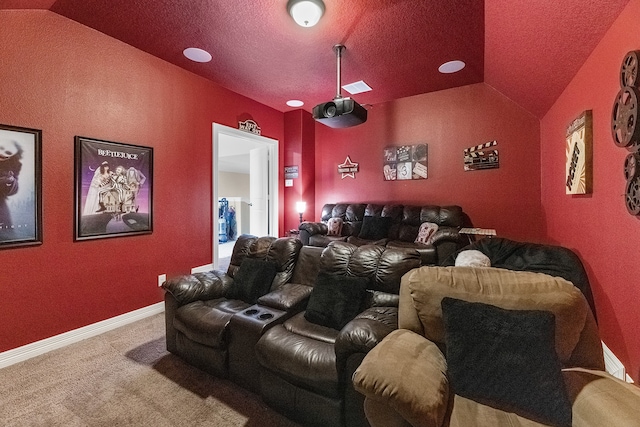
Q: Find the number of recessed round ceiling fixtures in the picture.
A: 3